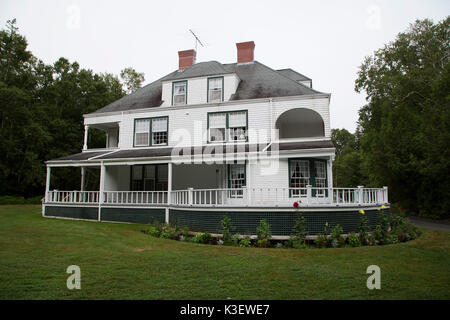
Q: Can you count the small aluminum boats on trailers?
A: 0